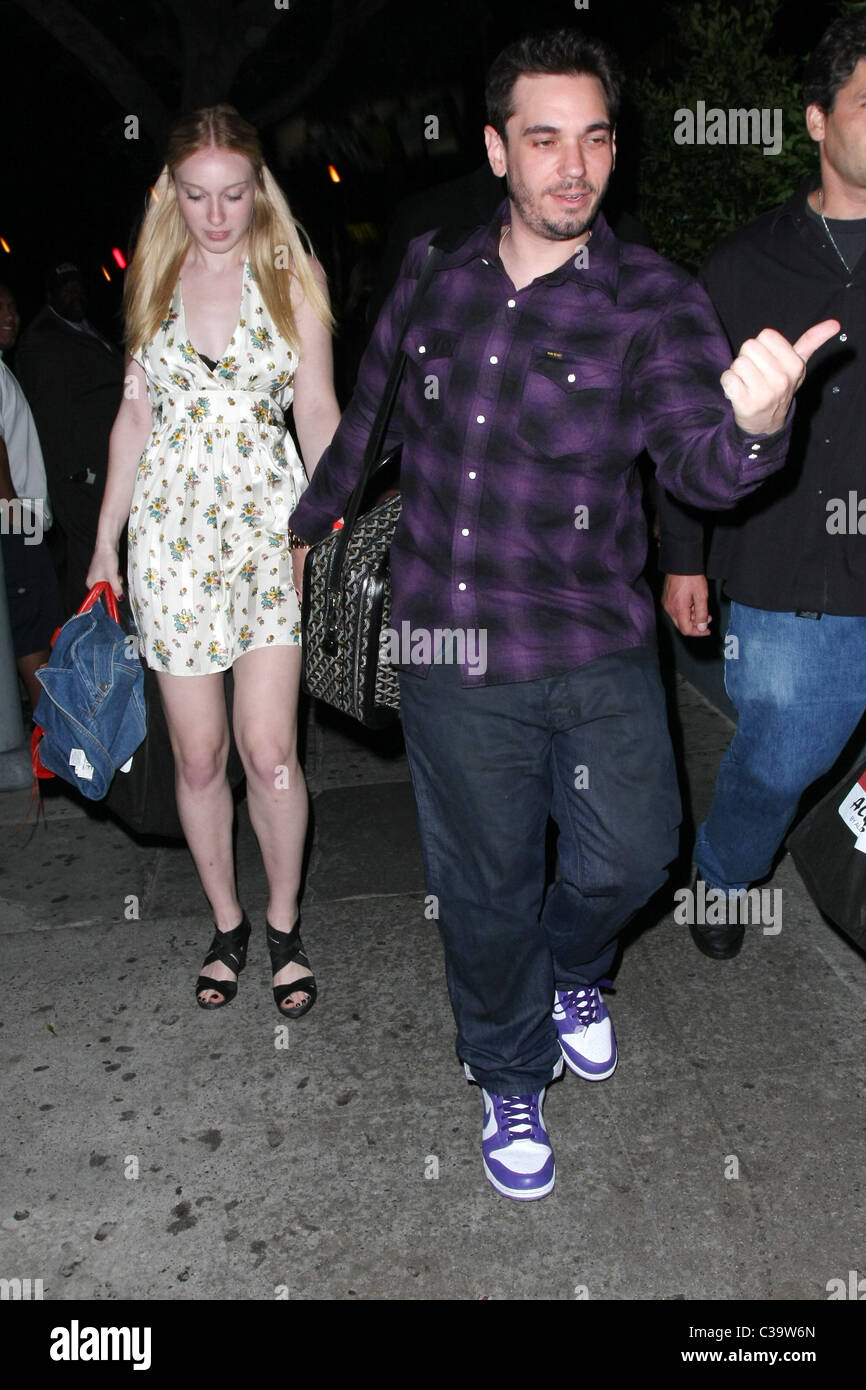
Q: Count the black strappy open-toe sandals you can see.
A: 2